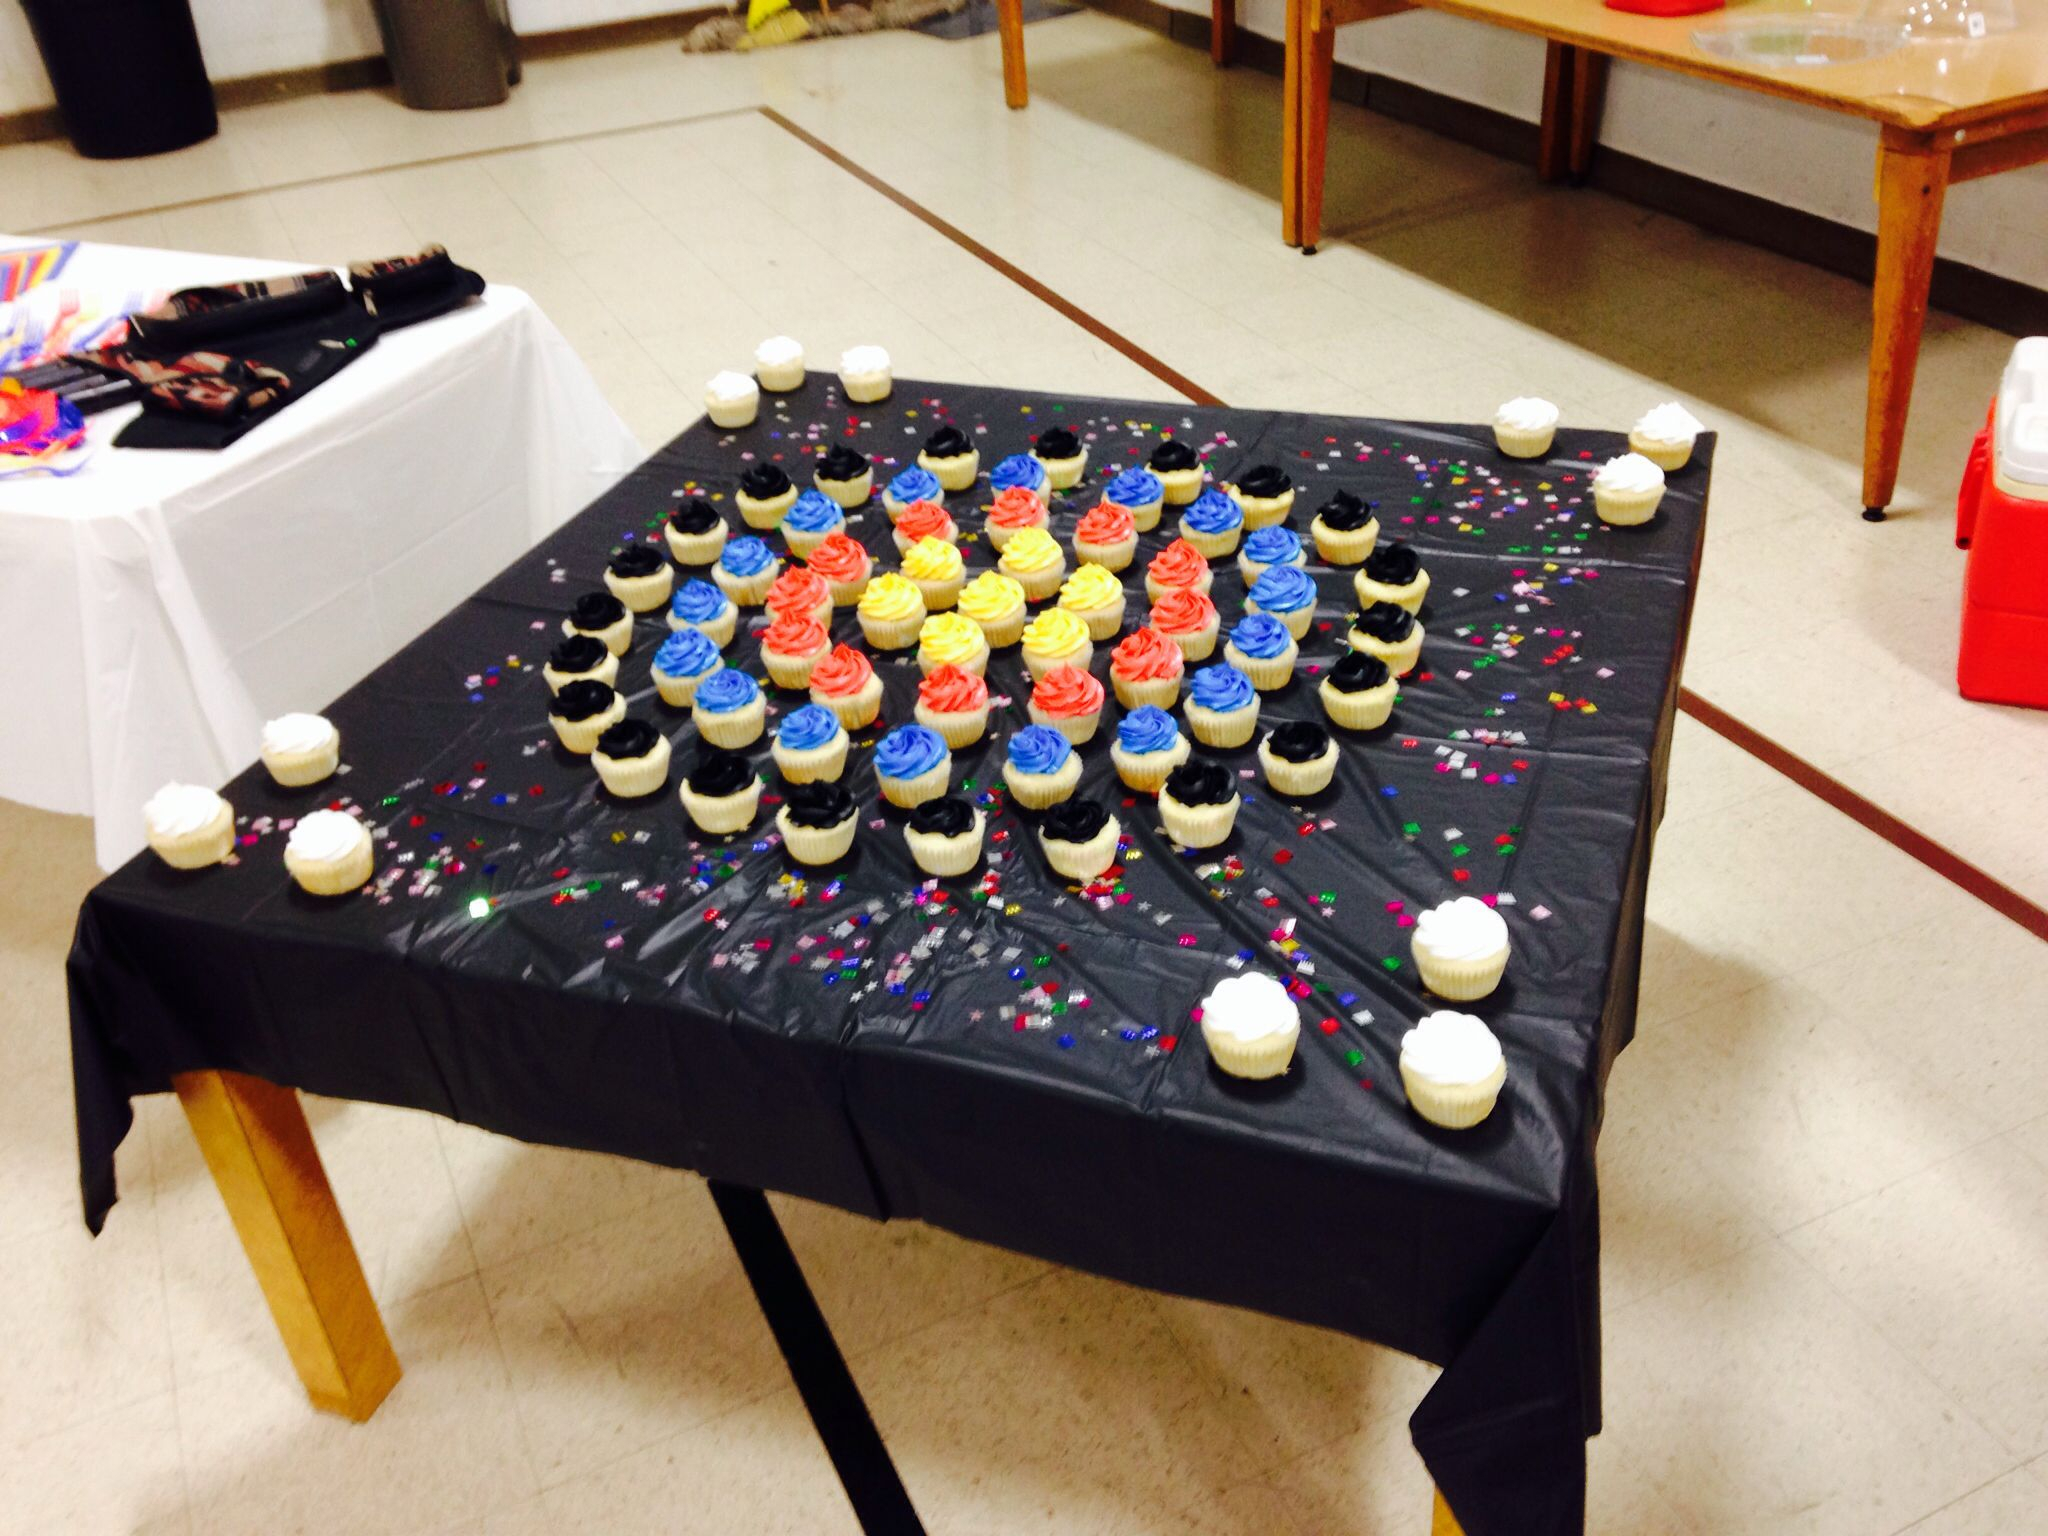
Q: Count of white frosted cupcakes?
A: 12